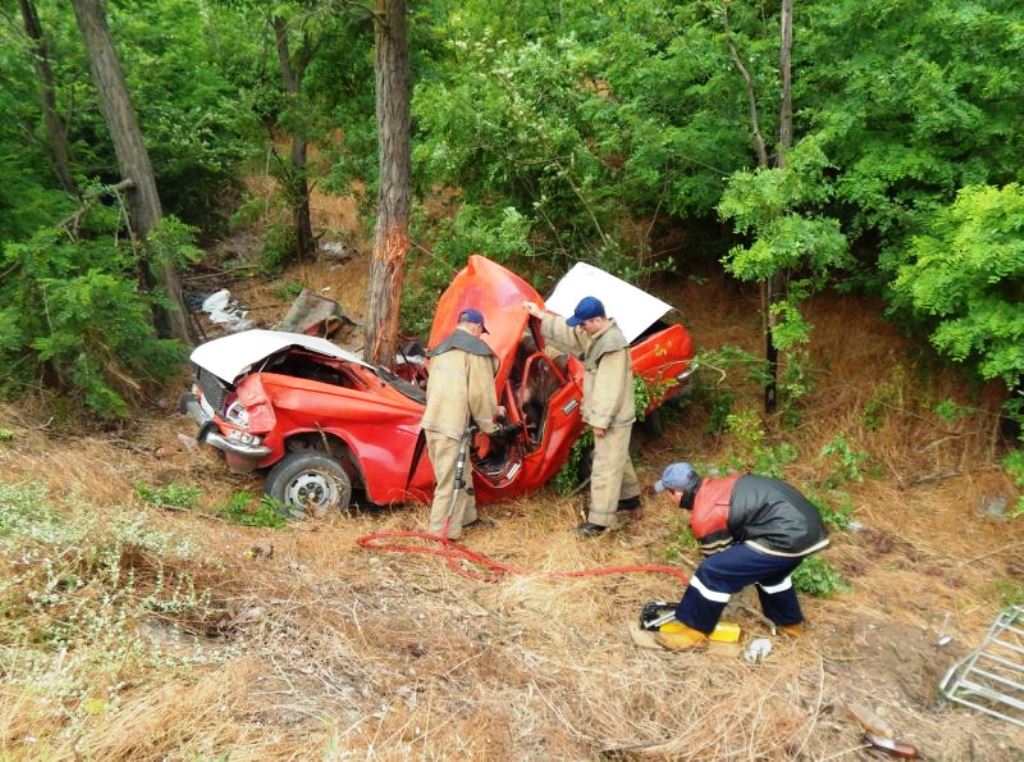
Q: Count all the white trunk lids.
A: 1